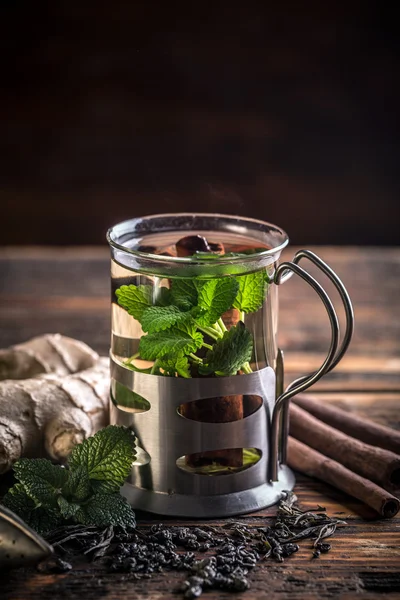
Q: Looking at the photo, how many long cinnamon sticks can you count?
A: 3